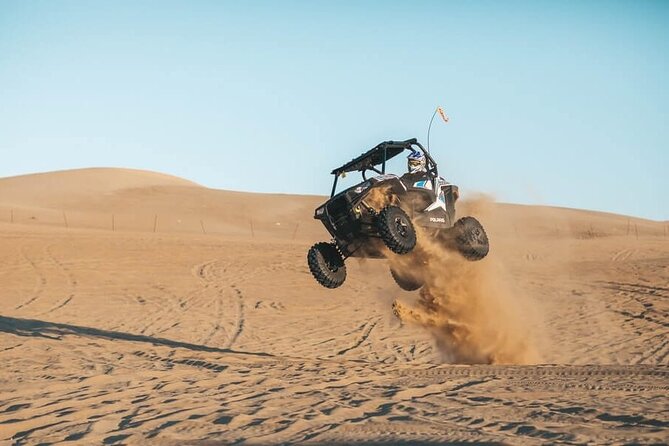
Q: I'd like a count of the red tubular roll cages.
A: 0